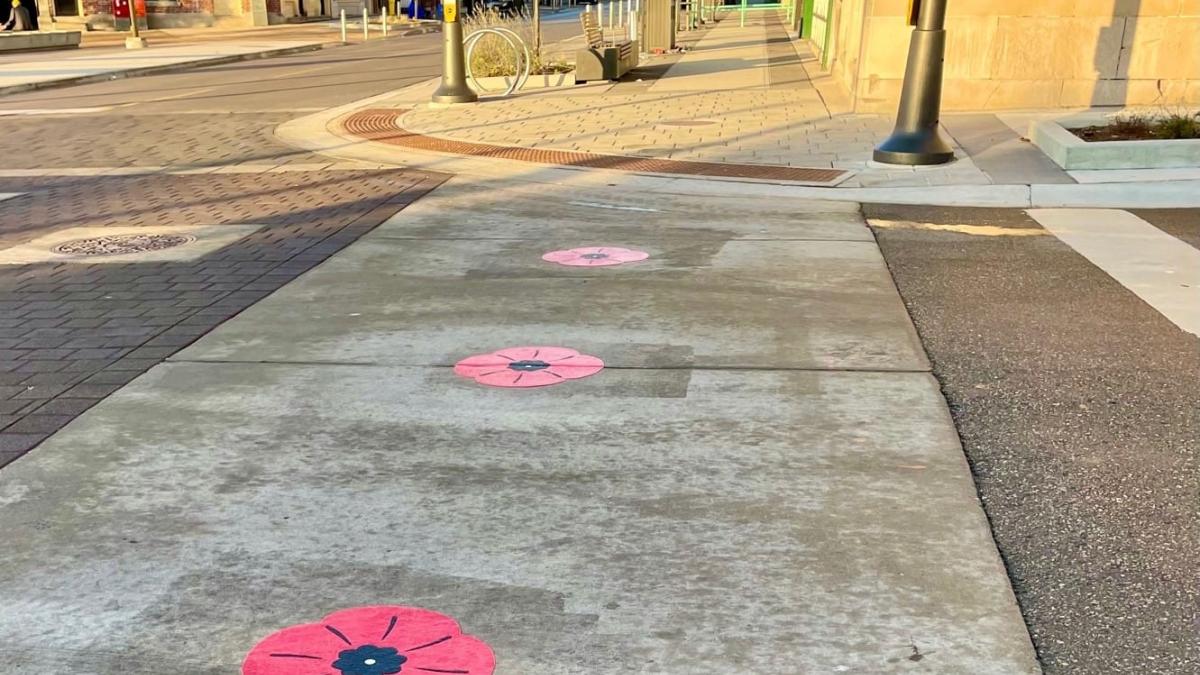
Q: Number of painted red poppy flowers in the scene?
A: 3